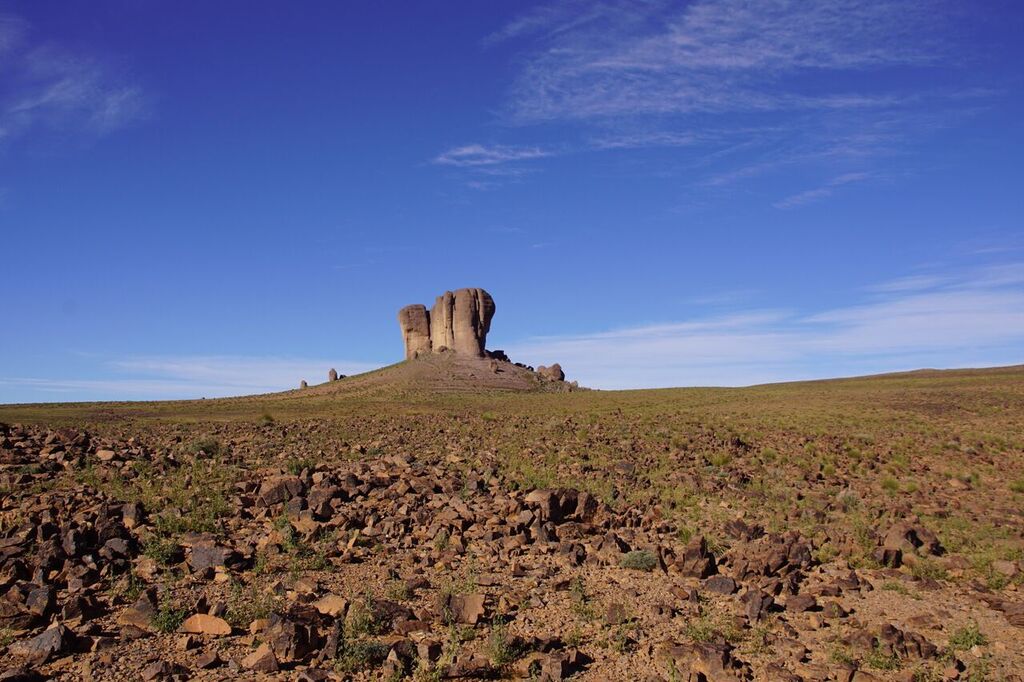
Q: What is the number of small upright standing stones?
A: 2